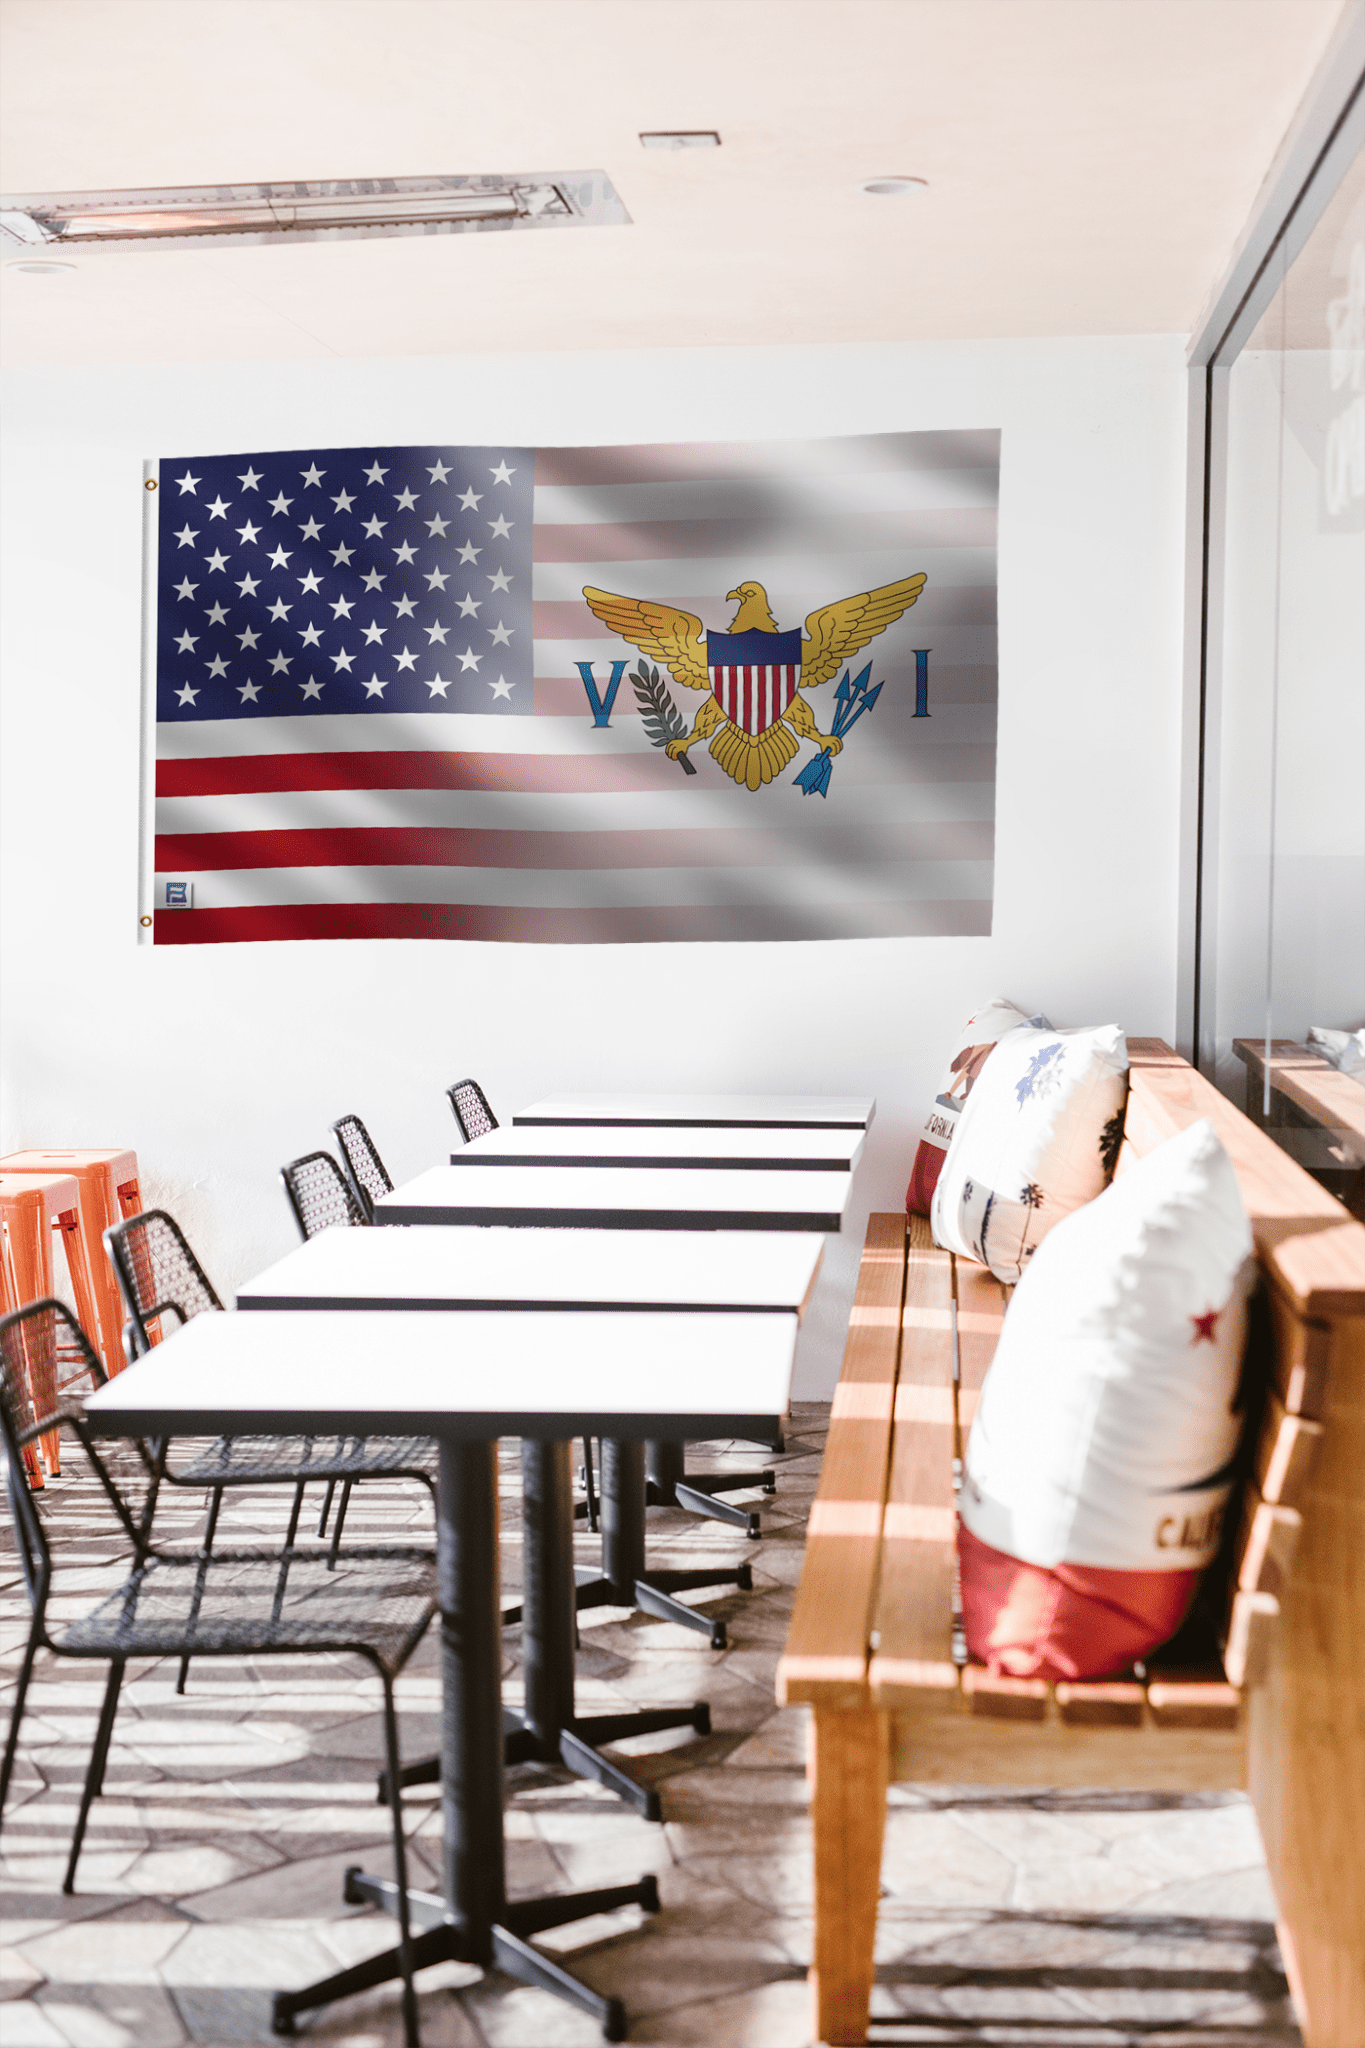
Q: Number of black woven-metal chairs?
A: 5